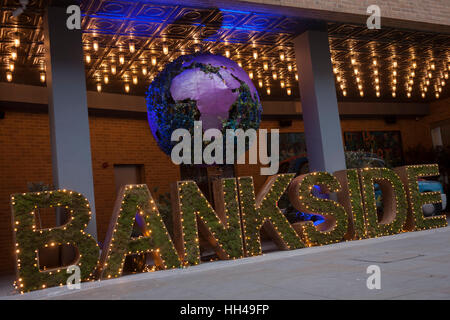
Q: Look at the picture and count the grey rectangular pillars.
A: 2